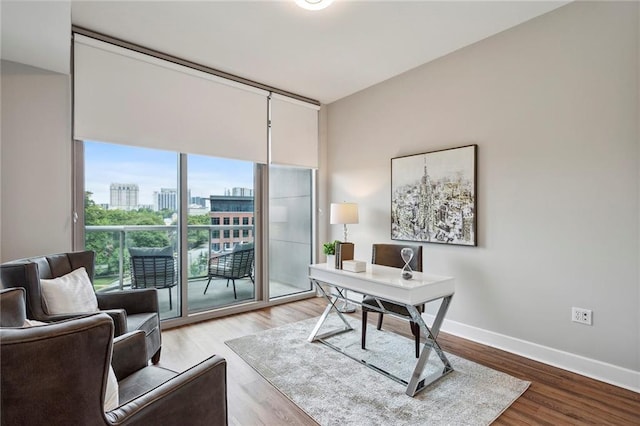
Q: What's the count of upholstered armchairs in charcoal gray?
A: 2